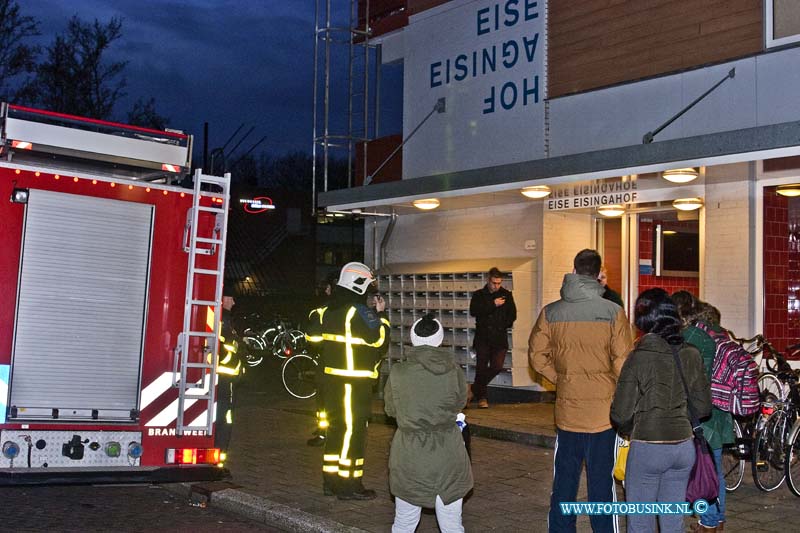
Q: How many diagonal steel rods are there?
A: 2